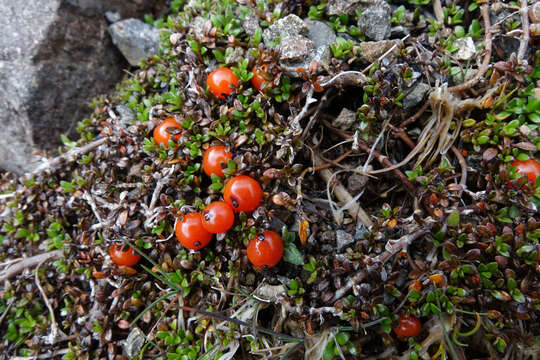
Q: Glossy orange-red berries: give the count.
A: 11